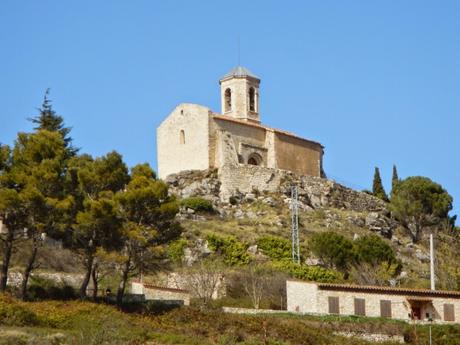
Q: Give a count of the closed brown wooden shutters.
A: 4